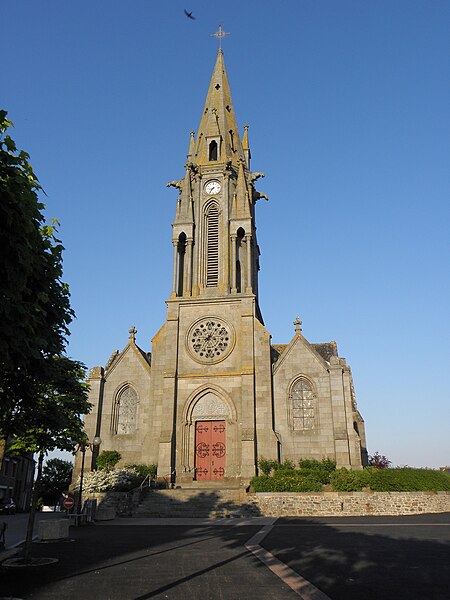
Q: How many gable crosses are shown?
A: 2